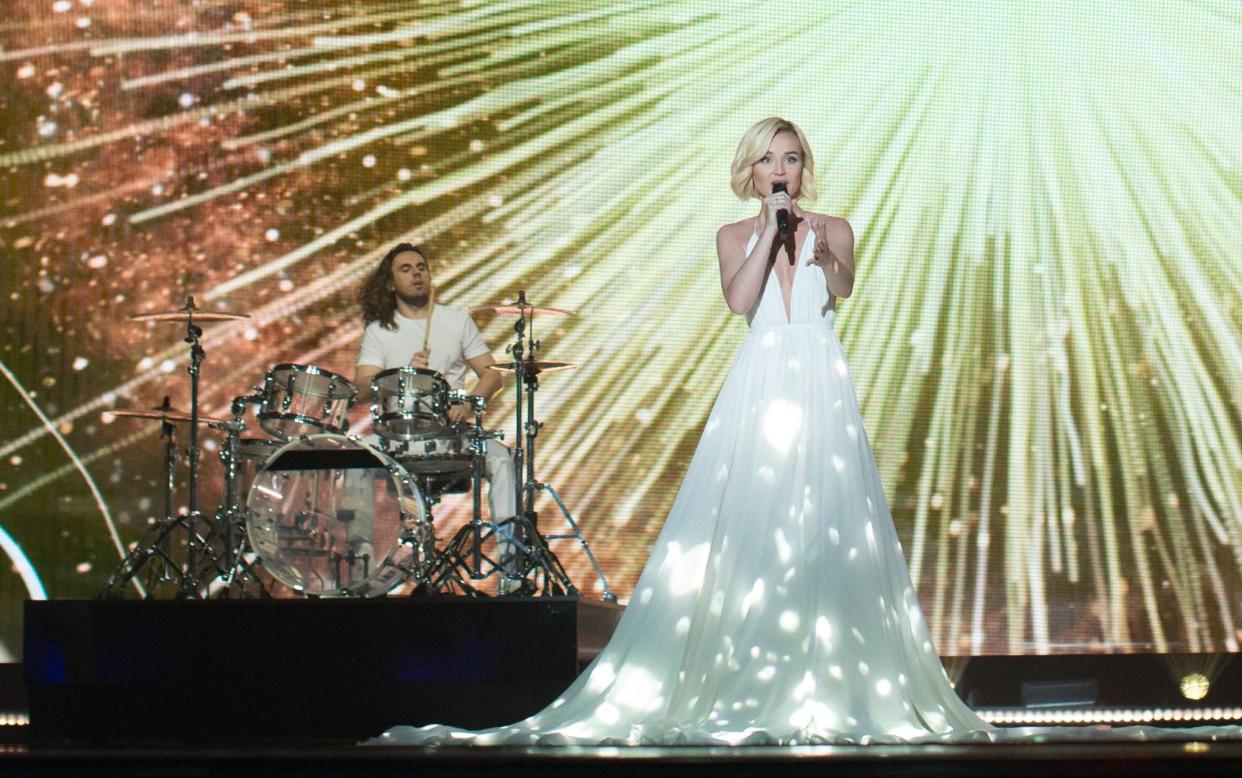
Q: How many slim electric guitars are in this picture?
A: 0